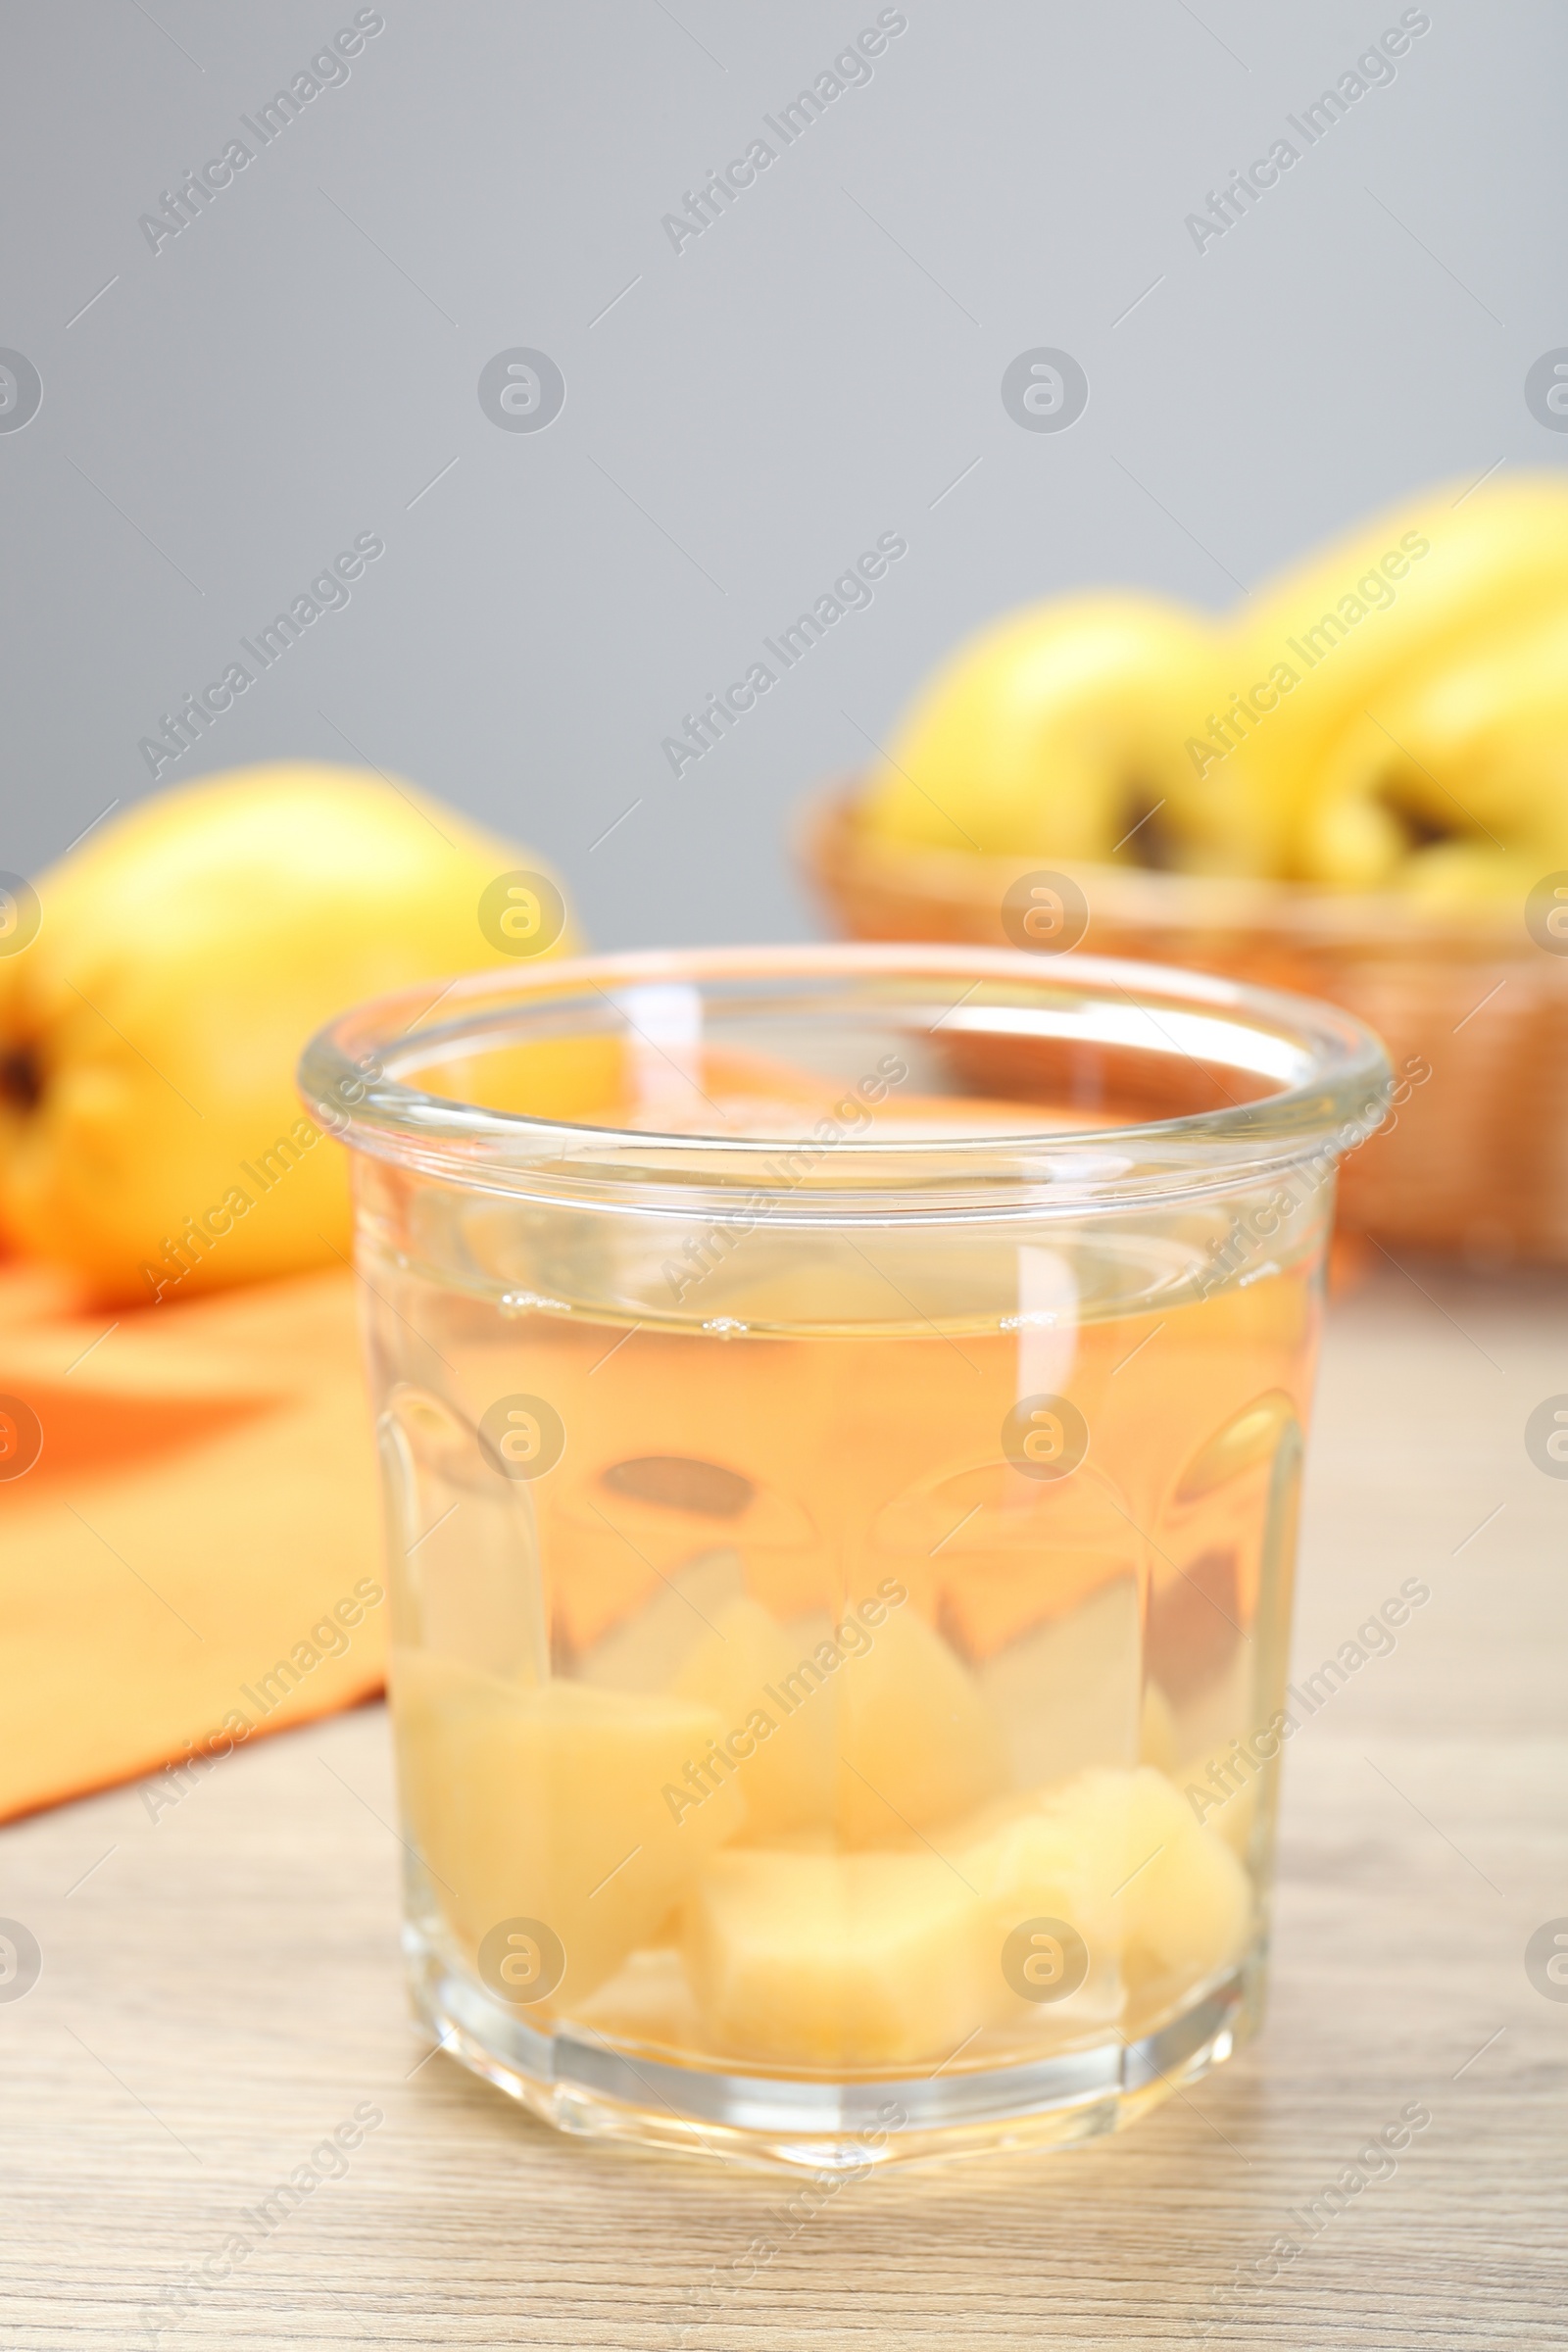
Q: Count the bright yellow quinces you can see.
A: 4